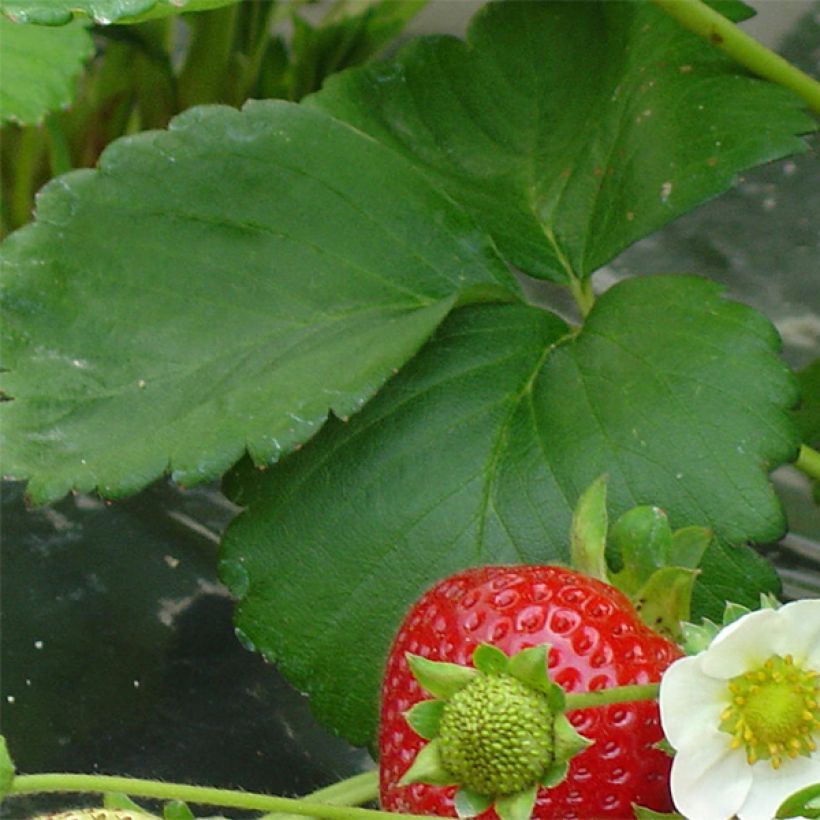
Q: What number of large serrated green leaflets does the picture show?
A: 3